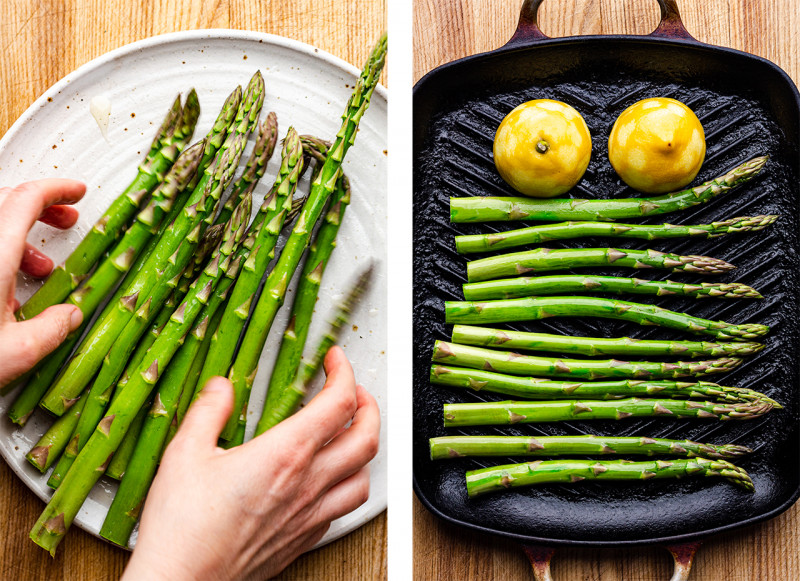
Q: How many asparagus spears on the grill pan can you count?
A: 11